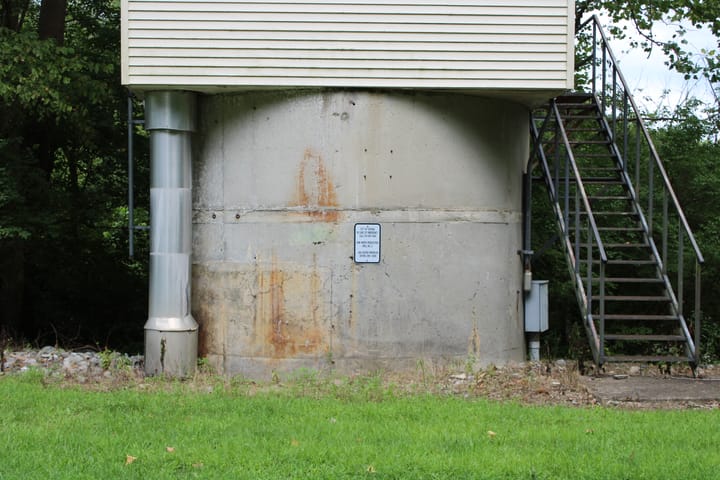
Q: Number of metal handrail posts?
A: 14